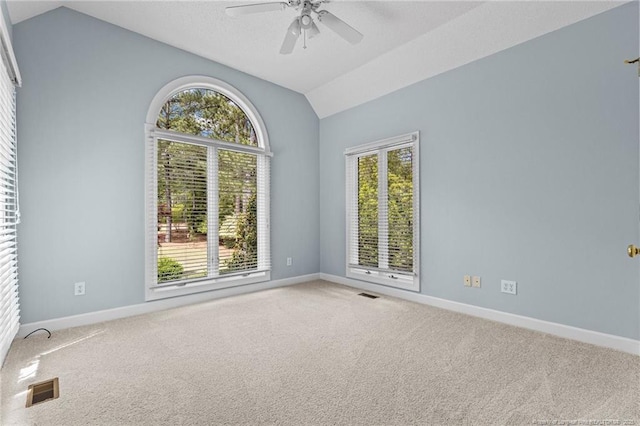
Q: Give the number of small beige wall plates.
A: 2